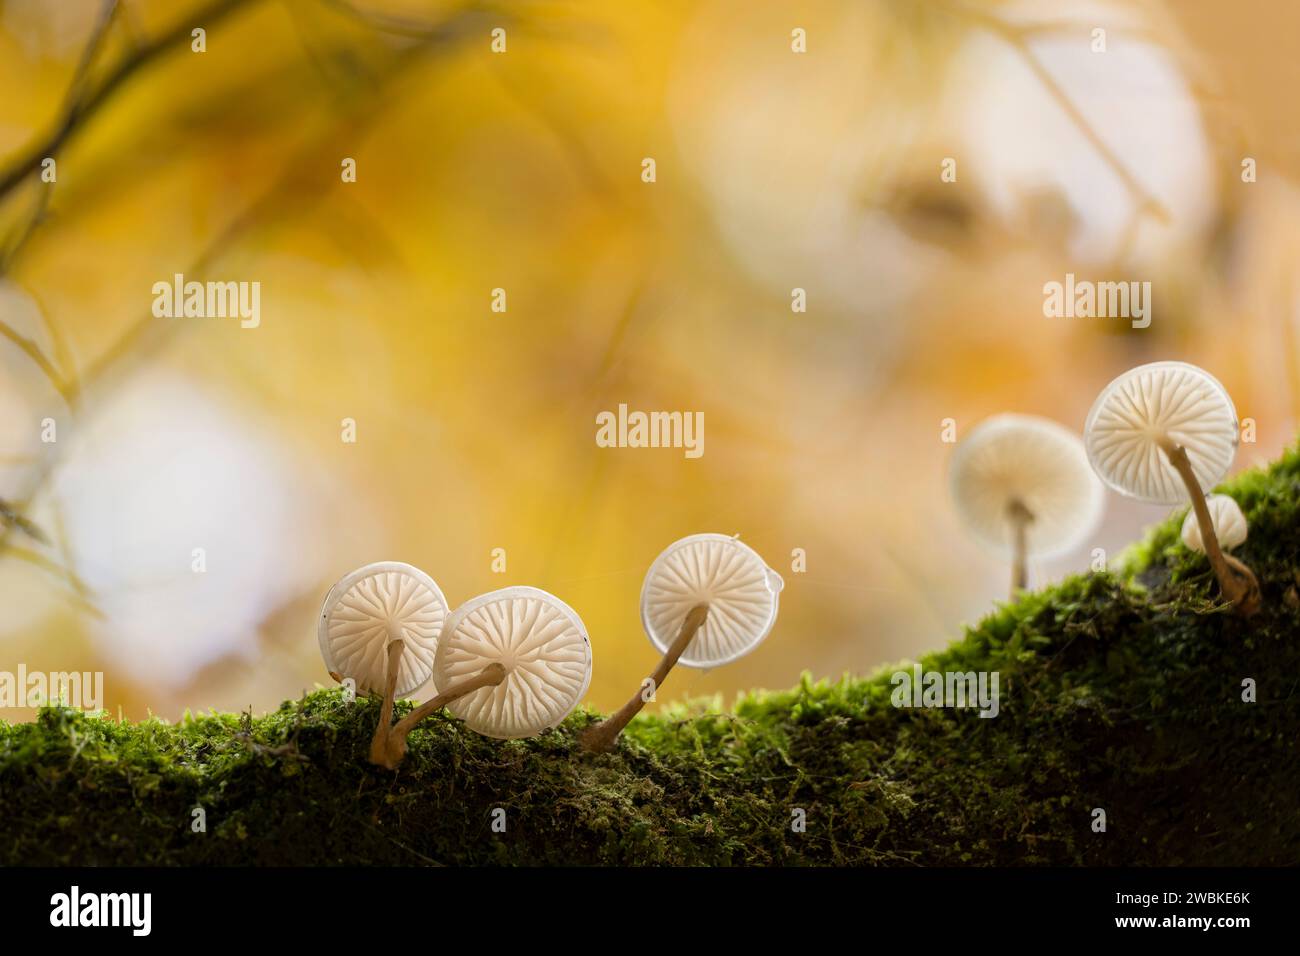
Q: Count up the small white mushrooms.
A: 6